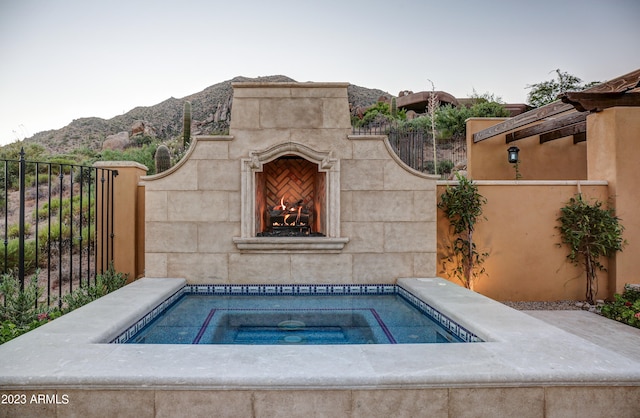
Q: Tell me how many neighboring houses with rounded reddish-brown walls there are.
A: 1